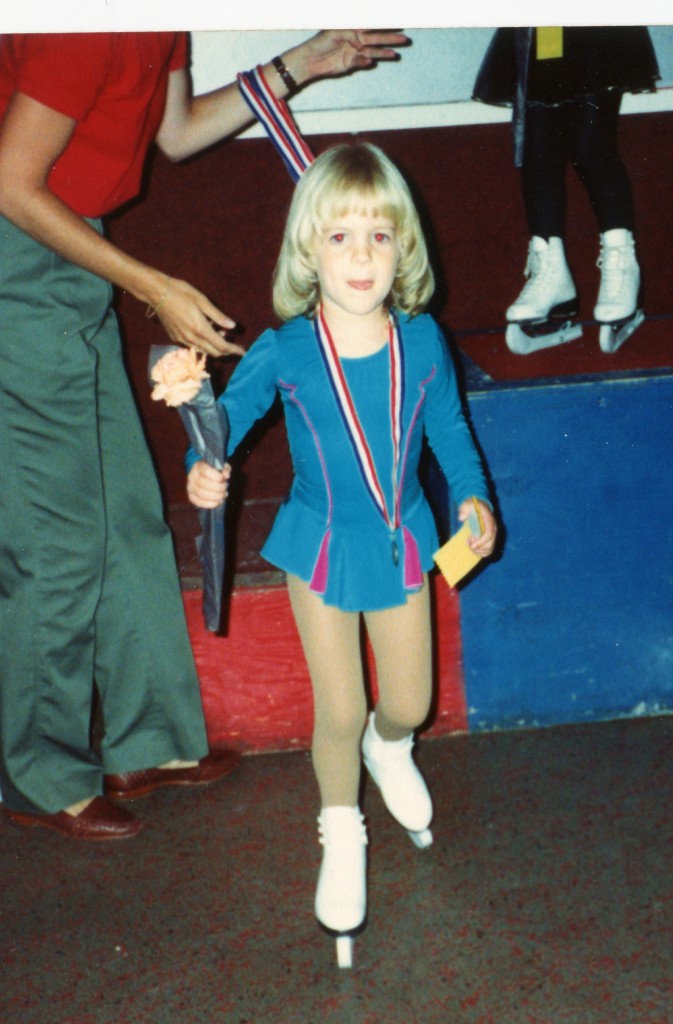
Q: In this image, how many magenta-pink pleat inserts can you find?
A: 2